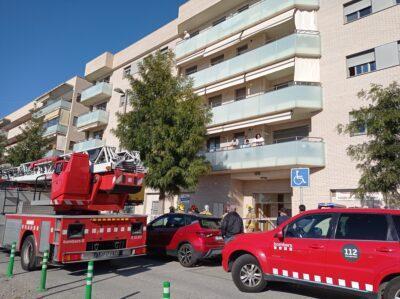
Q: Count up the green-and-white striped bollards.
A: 4